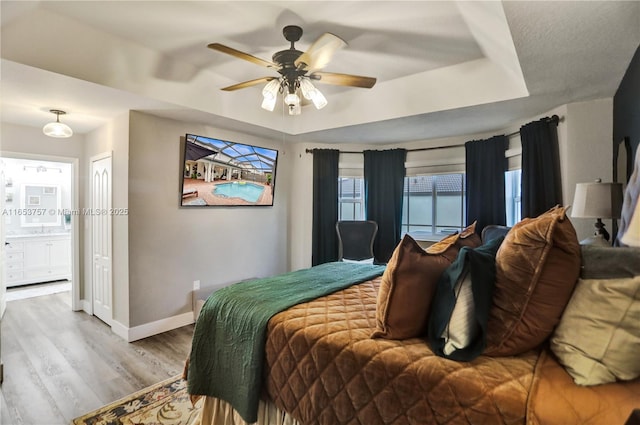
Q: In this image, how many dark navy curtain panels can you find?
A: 4